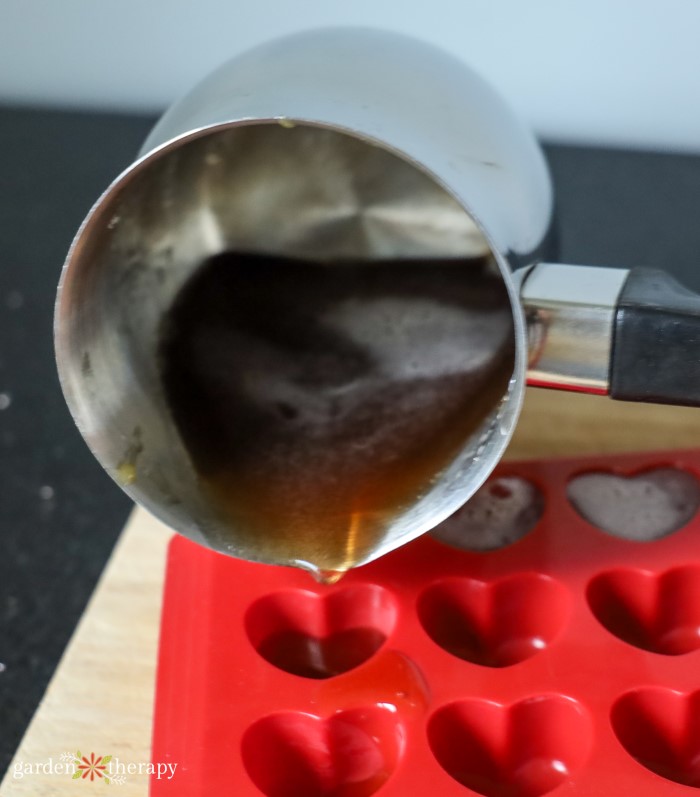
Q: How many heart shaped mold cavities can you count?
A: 8